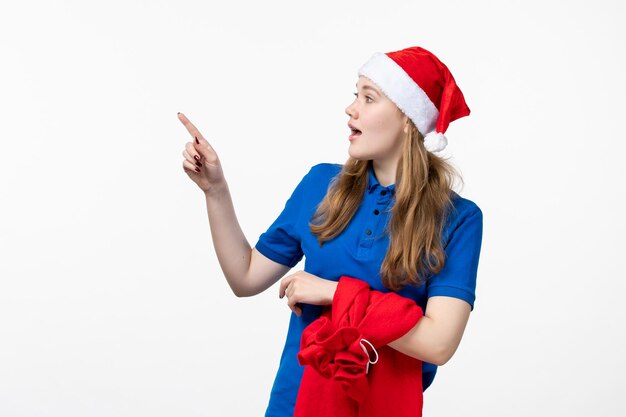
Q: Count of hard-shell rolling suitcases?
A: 0